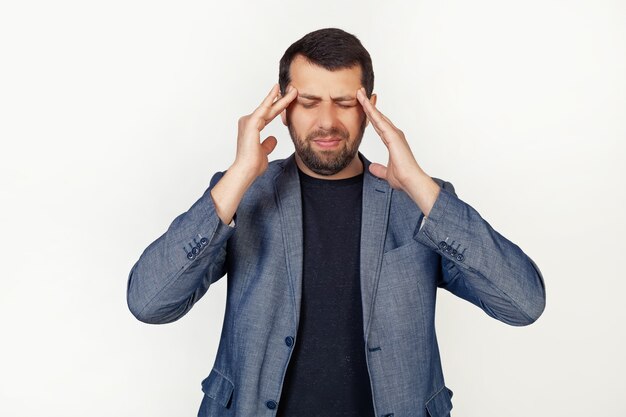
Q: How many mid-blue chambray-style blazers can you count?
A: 1